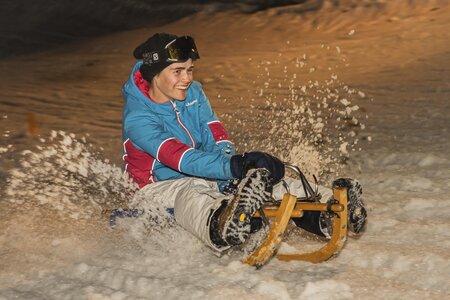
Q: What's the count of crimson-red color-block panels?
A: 3